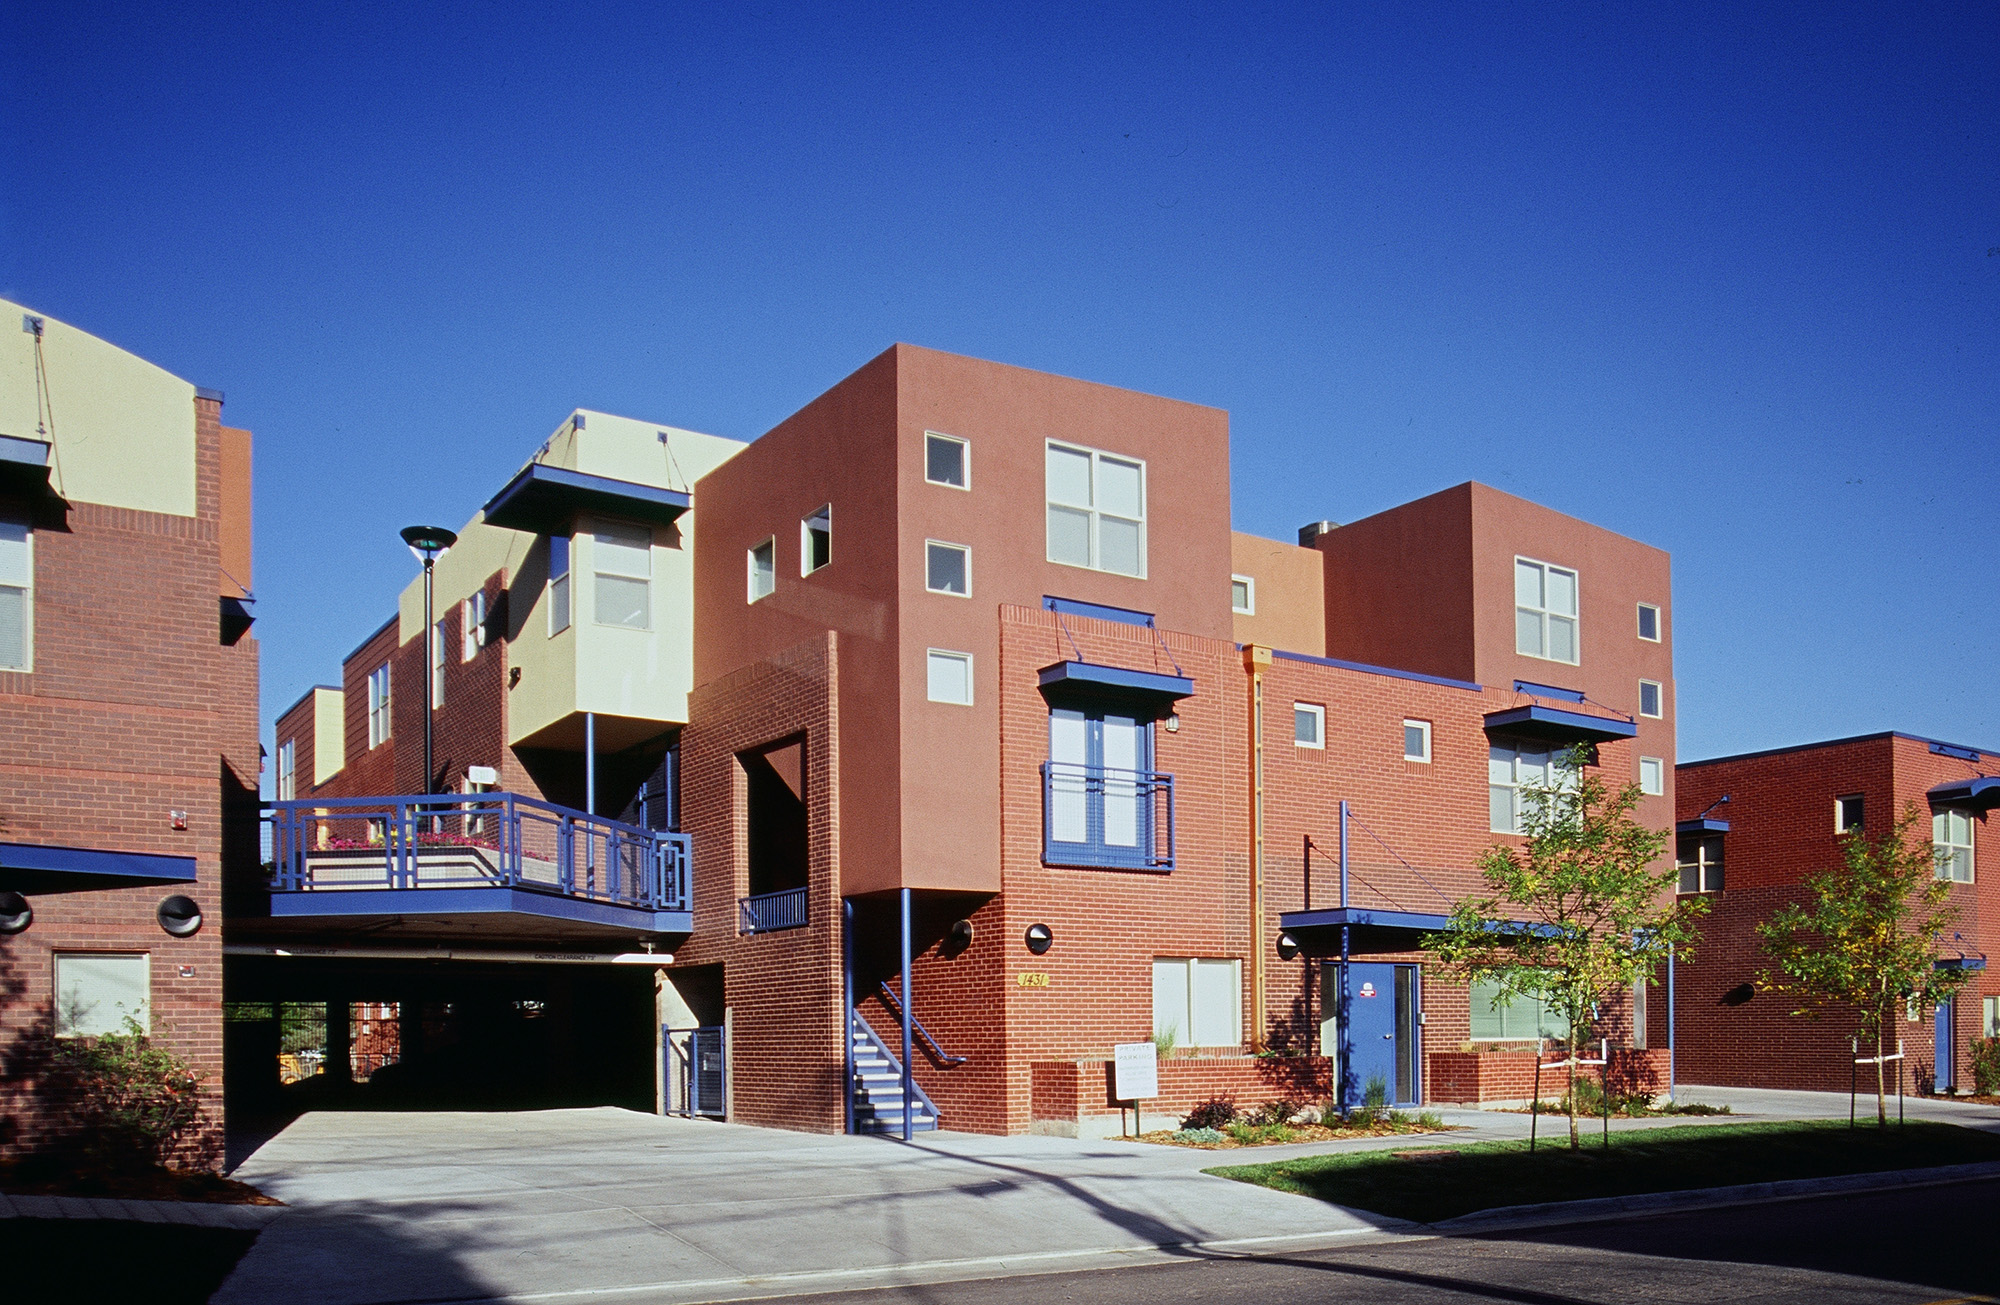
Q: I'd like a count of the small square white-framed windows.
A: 12